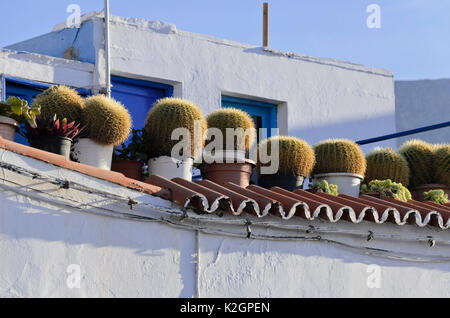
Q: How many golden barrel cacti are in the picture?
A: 9